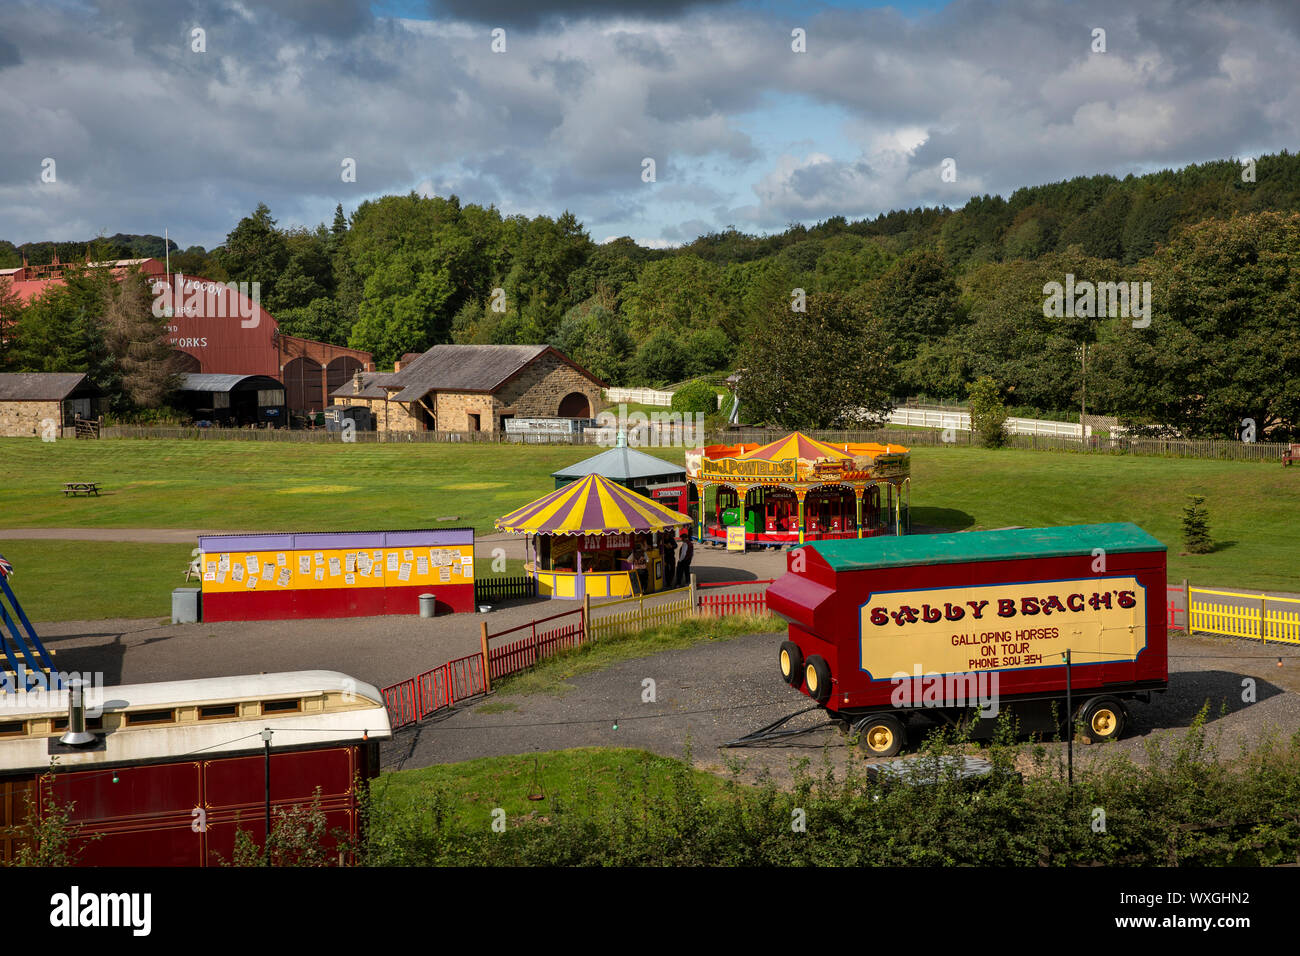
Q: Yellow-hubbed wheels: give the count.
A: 4